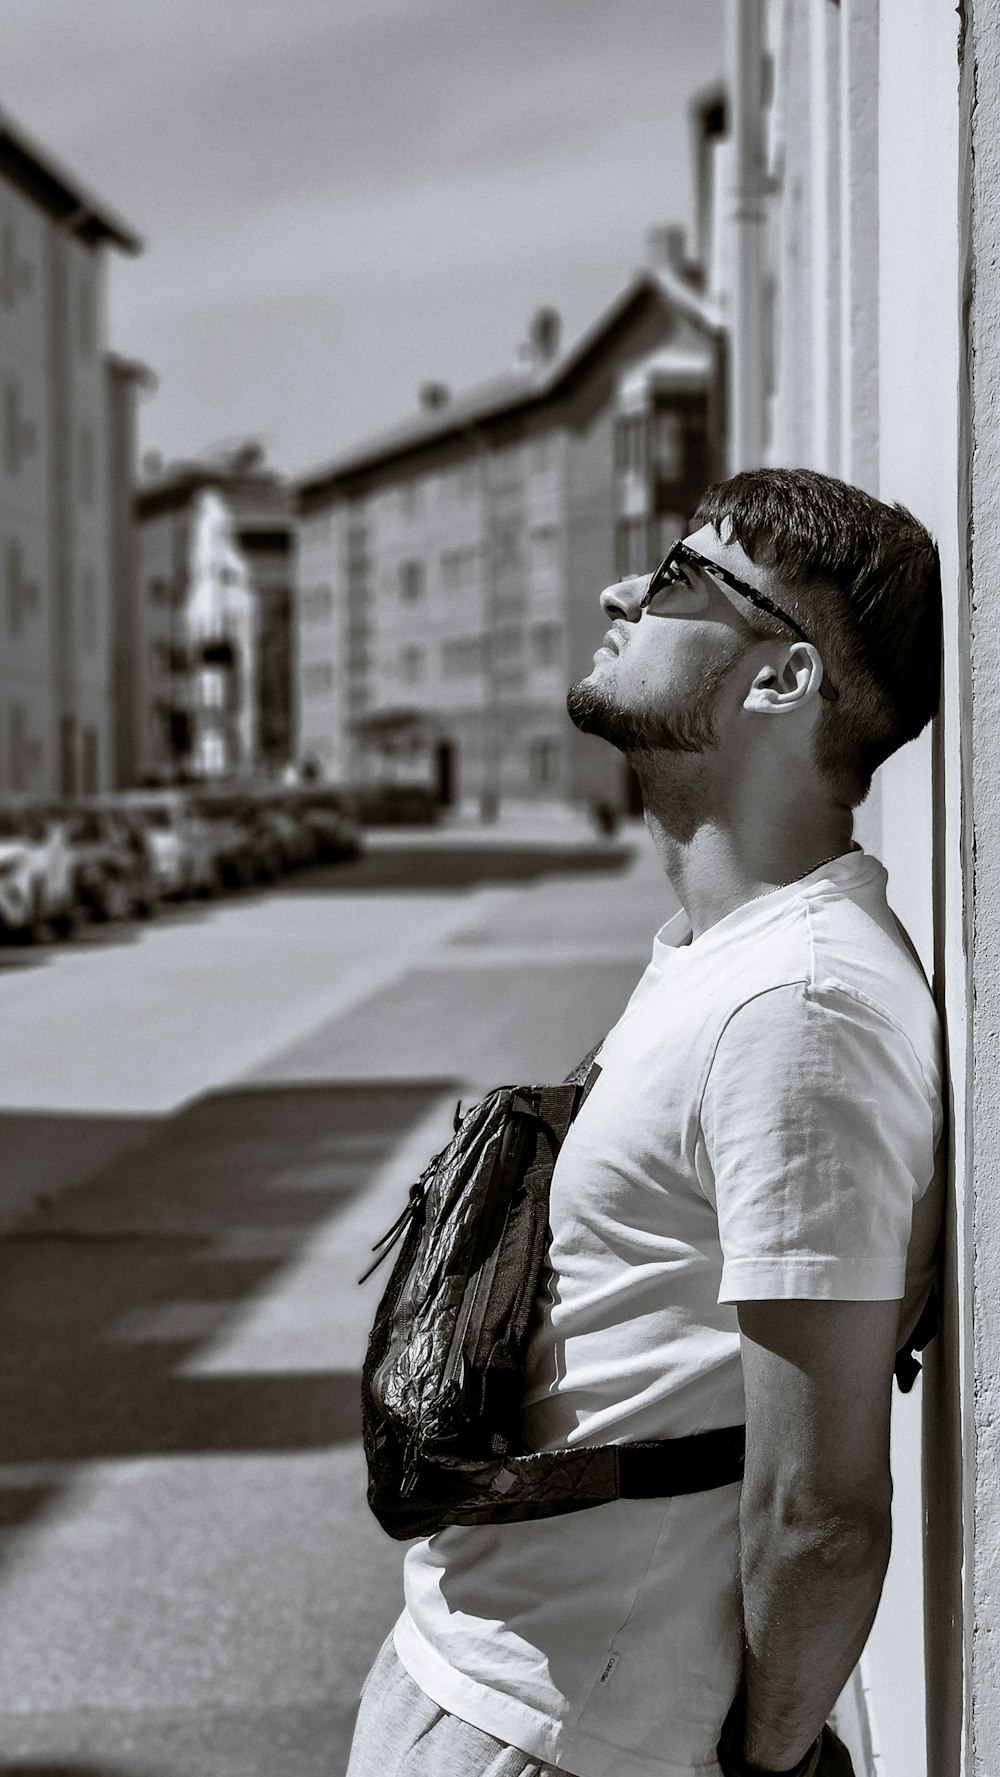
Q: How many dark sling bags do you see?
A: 1